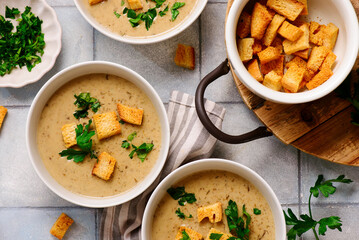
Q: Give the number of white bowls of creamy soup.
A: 3